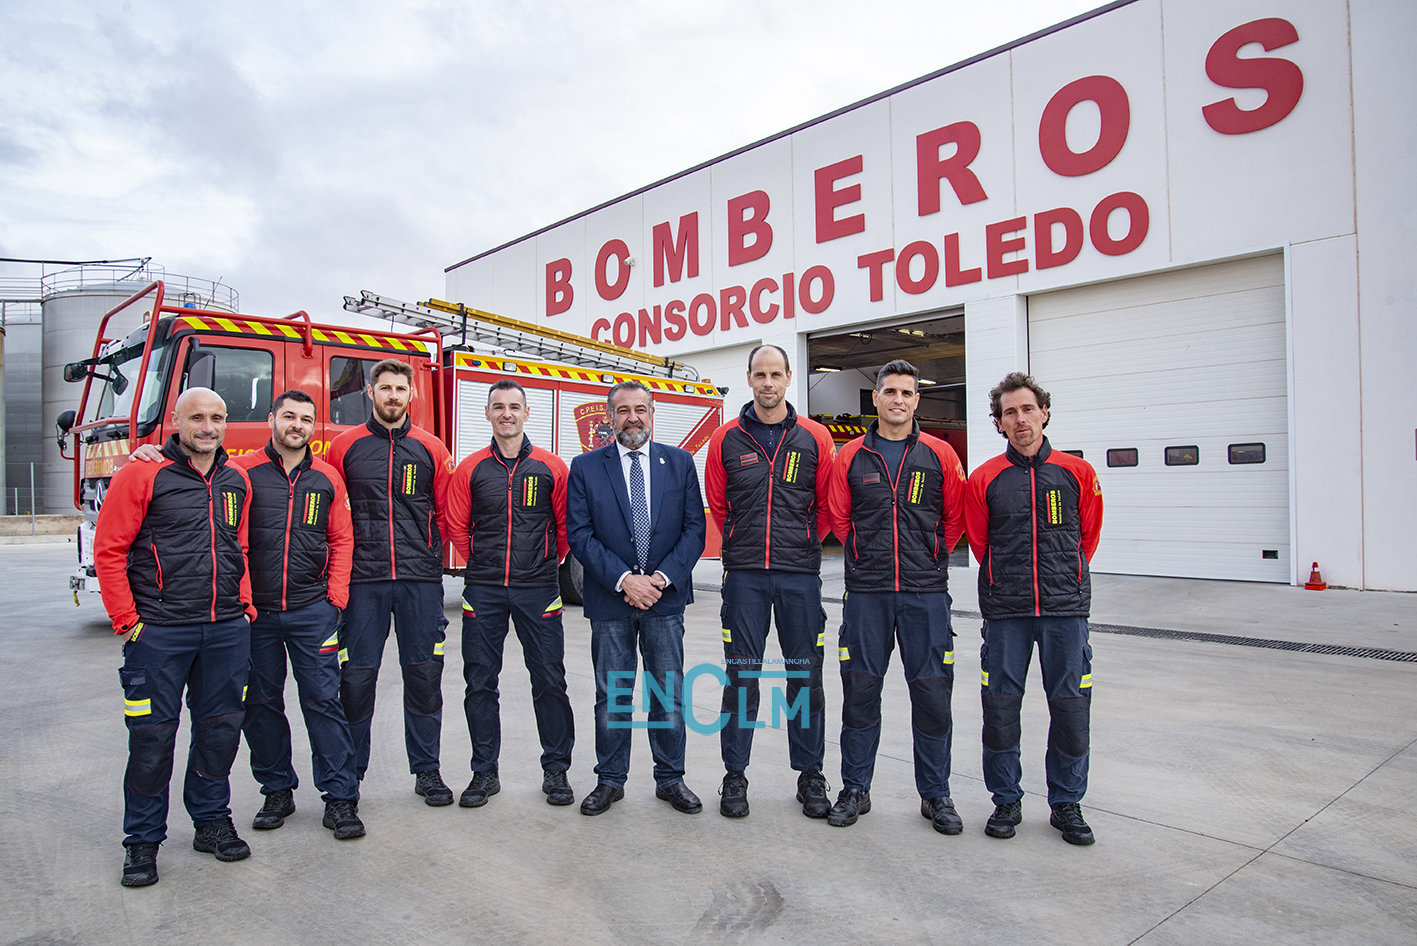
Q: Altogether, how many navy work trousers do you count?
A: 7